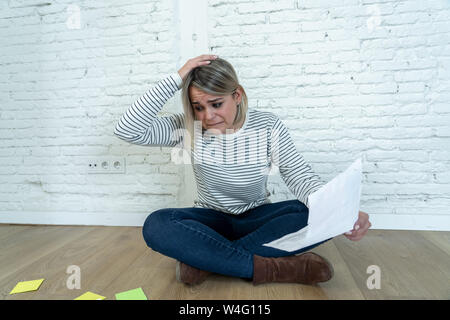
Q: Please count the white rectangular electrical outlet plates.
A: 1